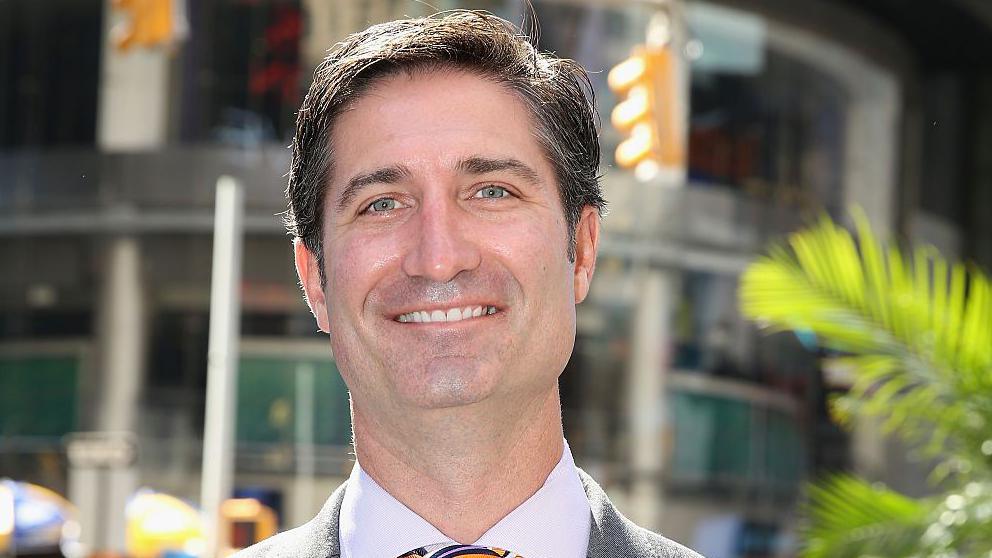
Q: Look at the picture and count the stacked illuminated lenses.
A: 3